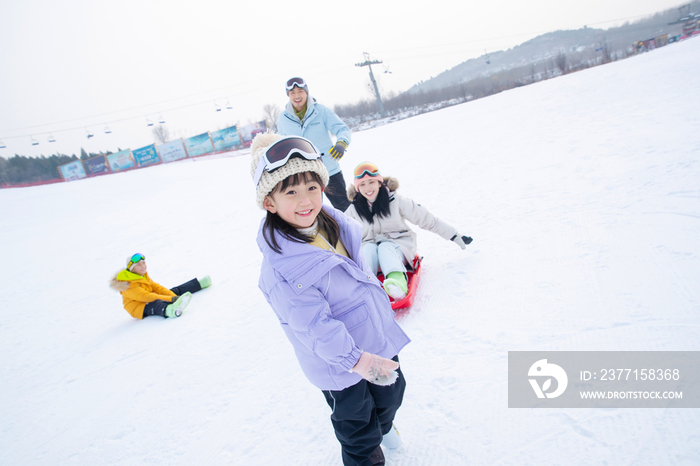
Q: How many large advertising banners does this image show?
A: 8